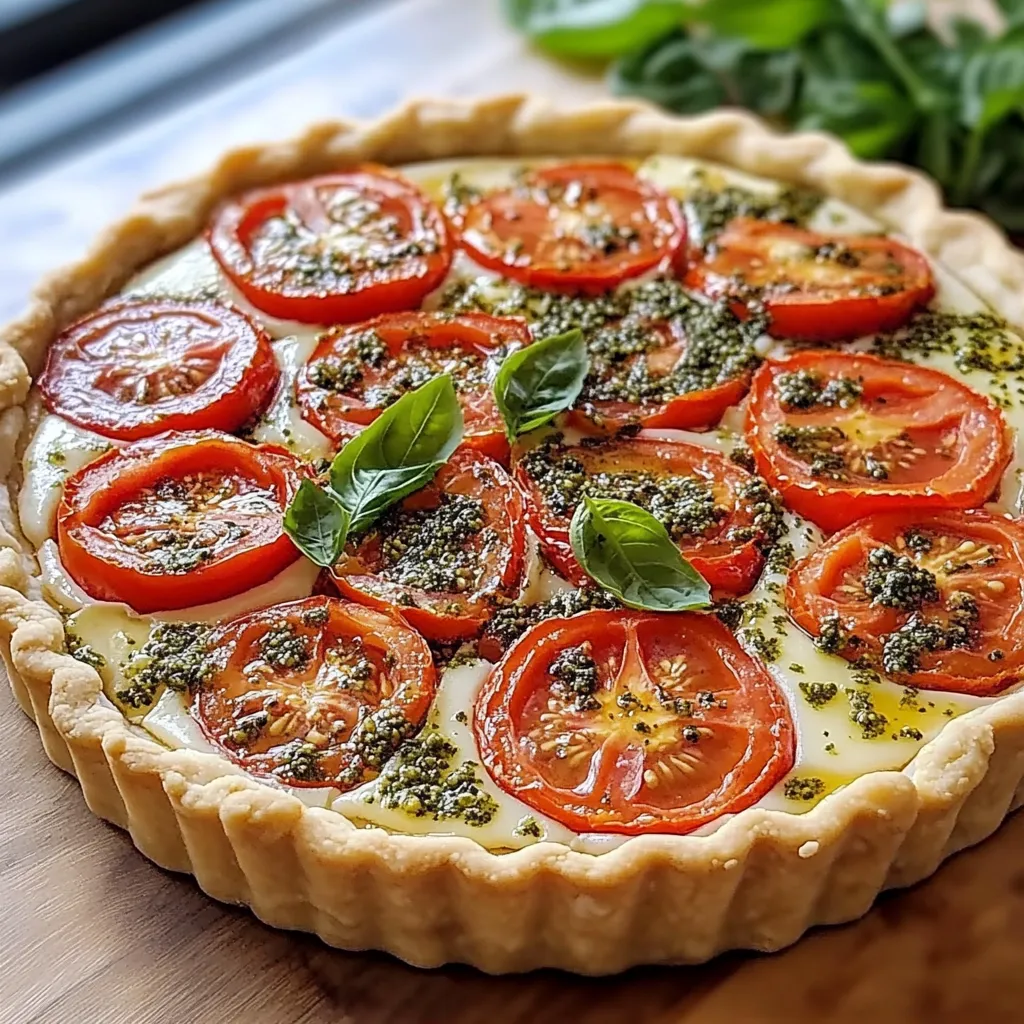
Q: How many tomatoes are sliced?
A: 13